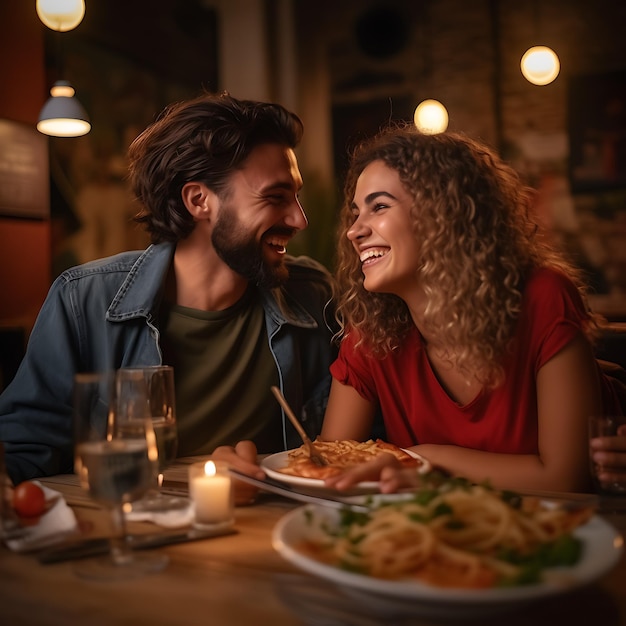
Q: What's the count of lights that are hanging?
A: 4